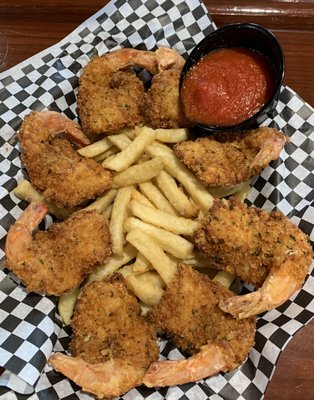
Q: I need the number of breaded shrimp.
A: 8